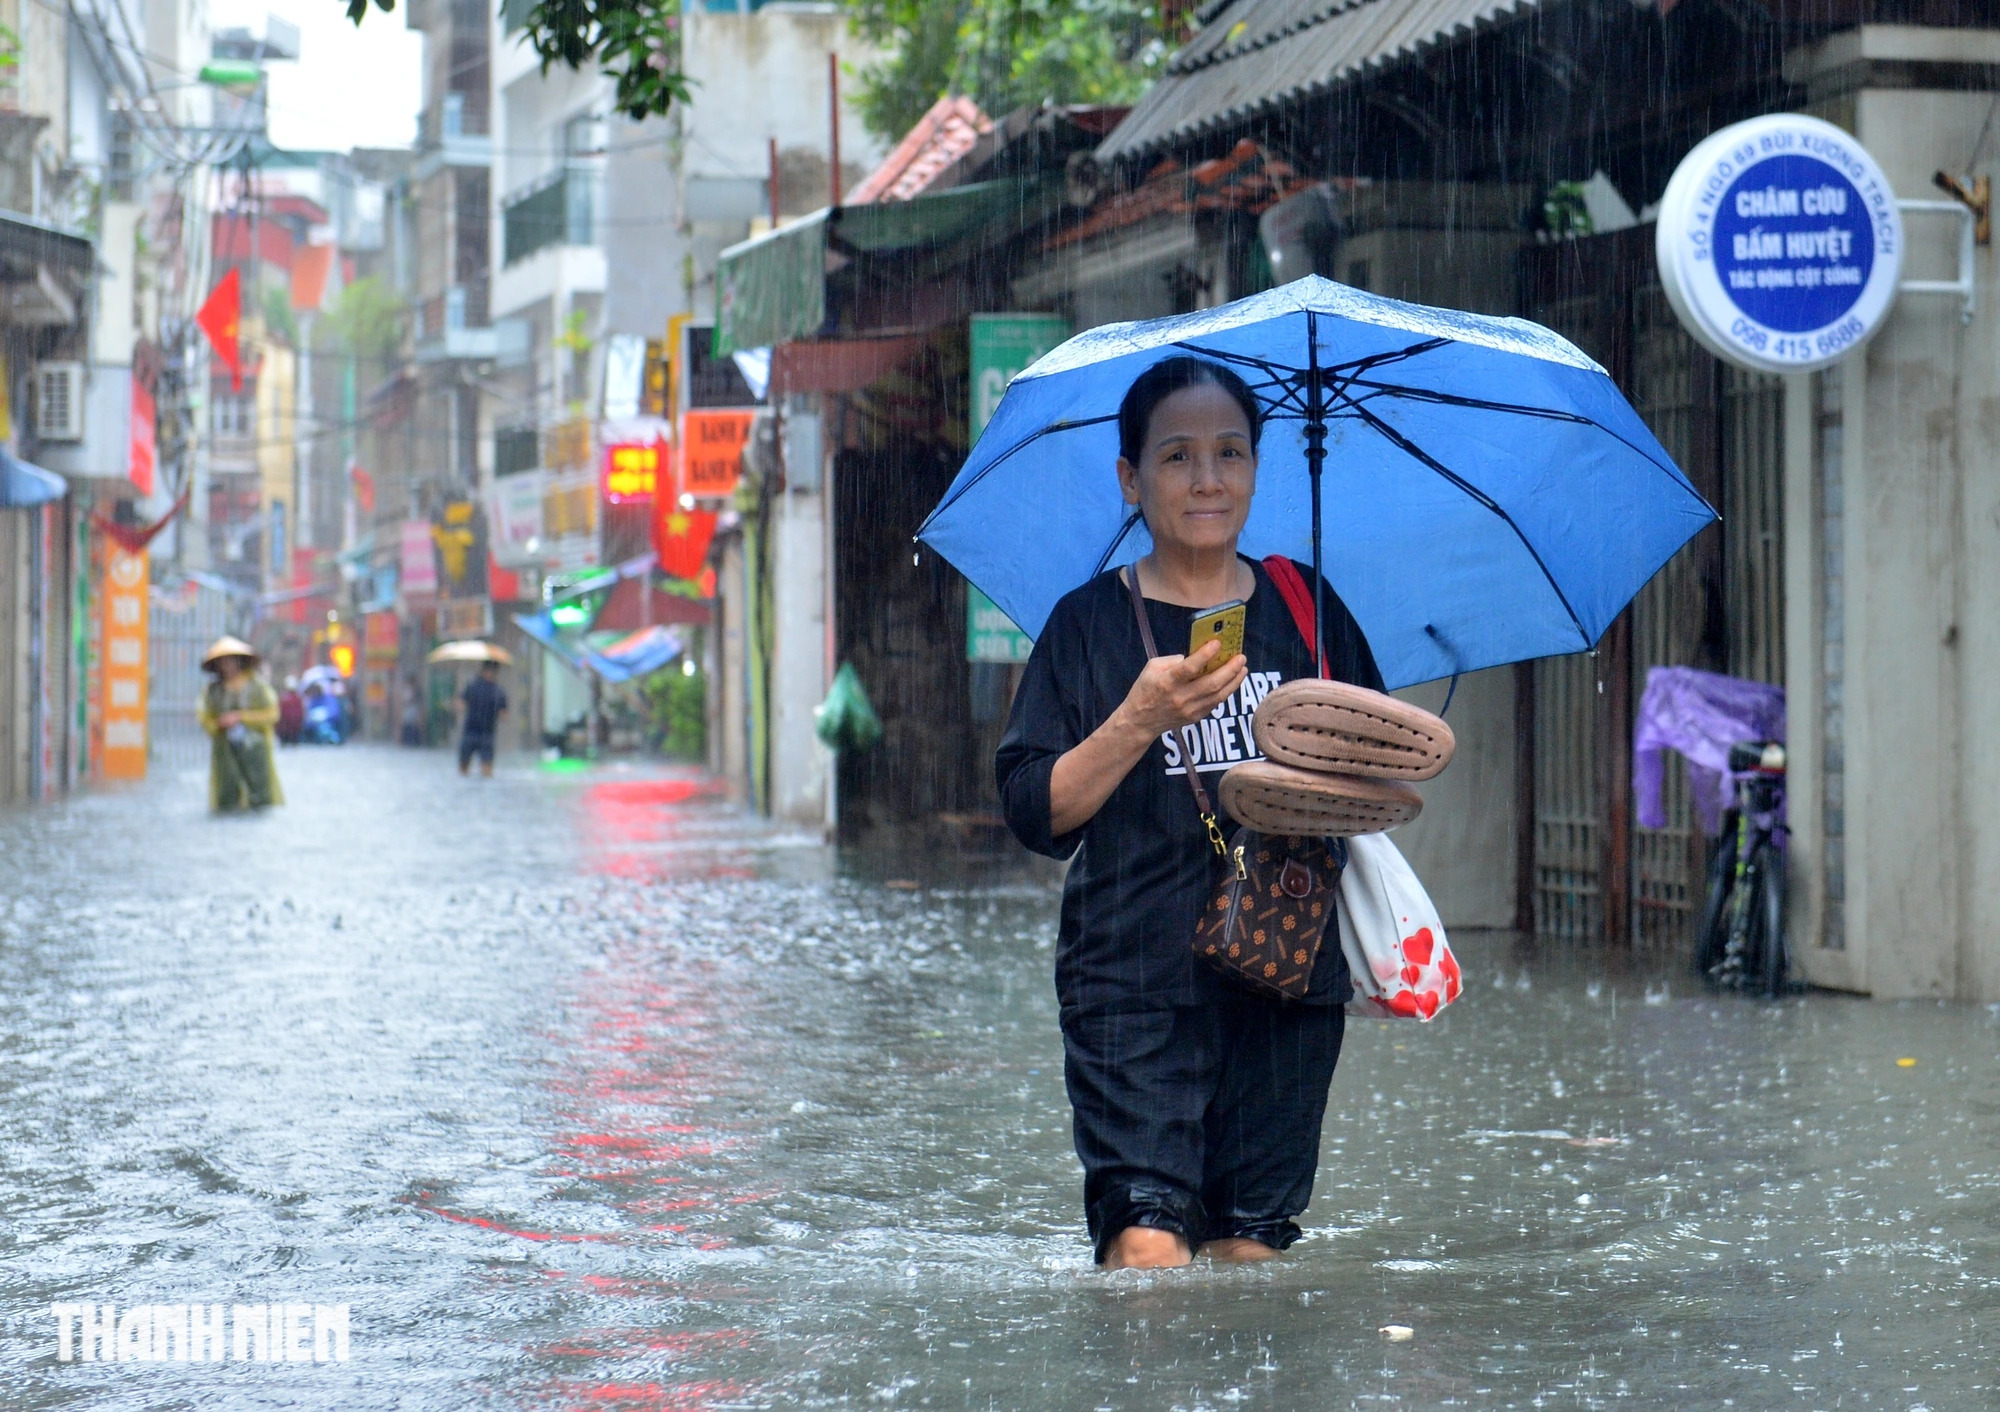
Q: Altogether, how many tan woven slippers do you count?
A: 2